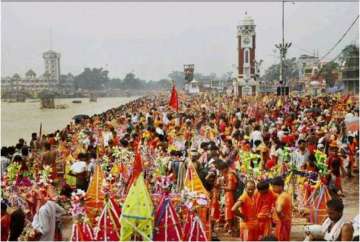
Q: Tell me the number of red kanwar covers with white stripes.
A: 4